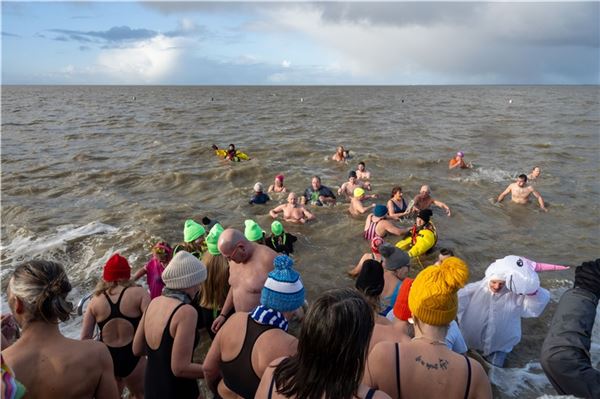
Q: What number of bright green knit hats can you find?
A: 4